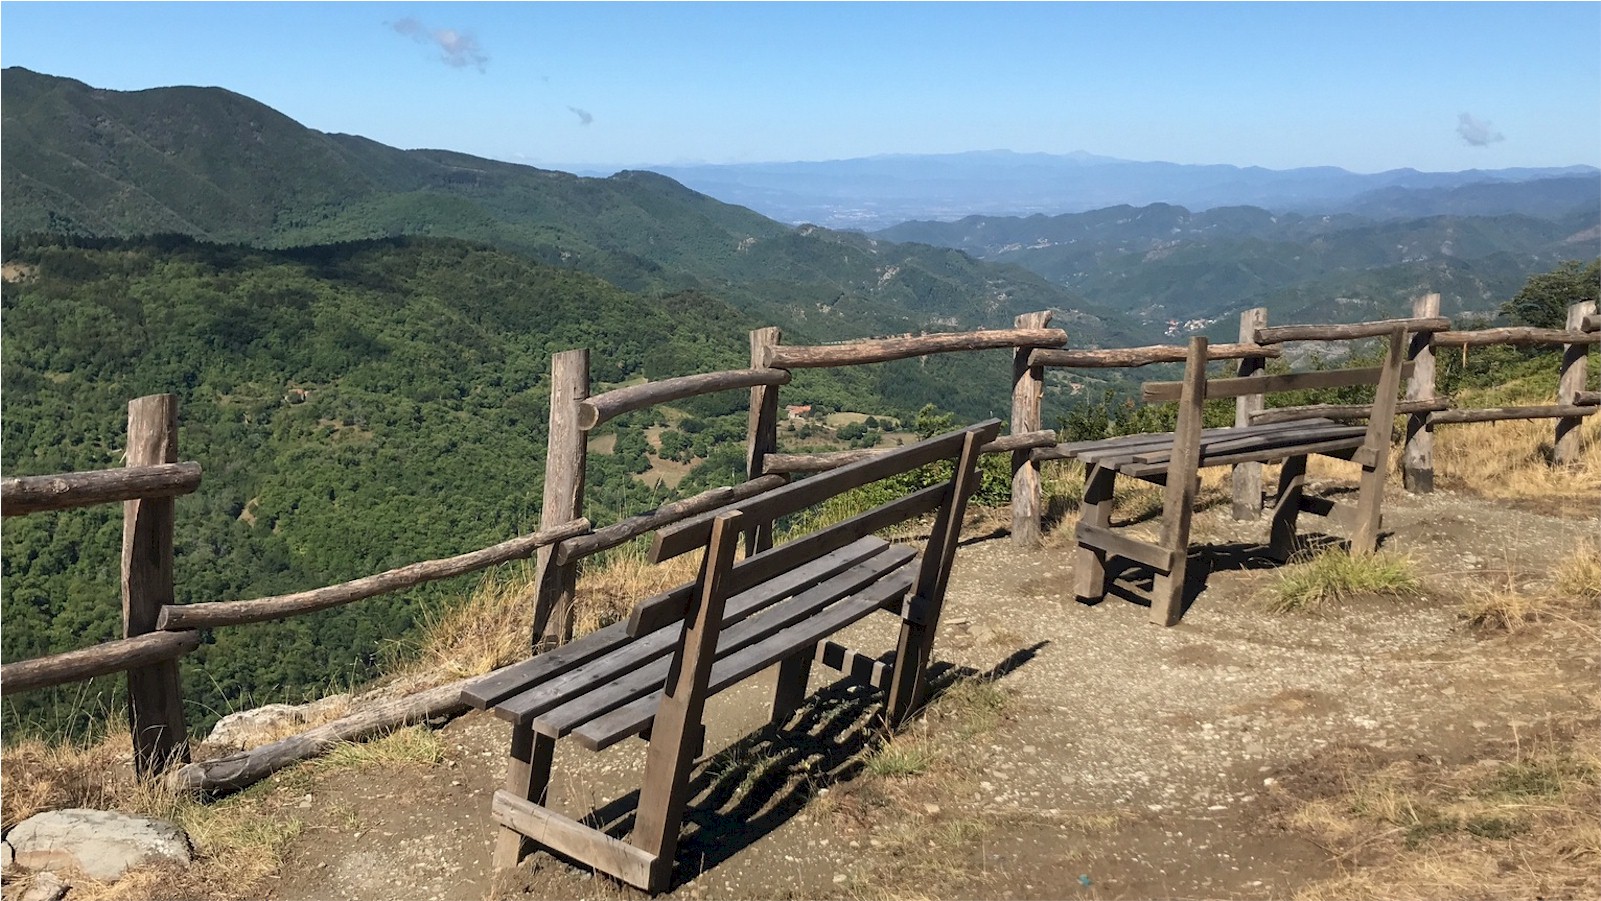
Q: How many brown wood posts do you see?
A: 7